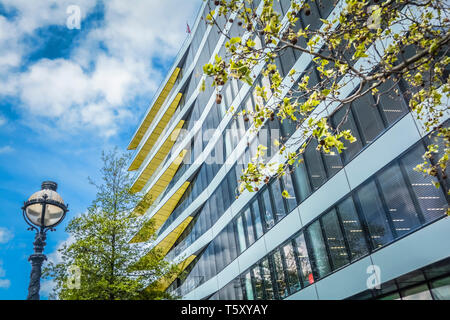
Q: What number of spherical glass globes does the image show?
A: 1